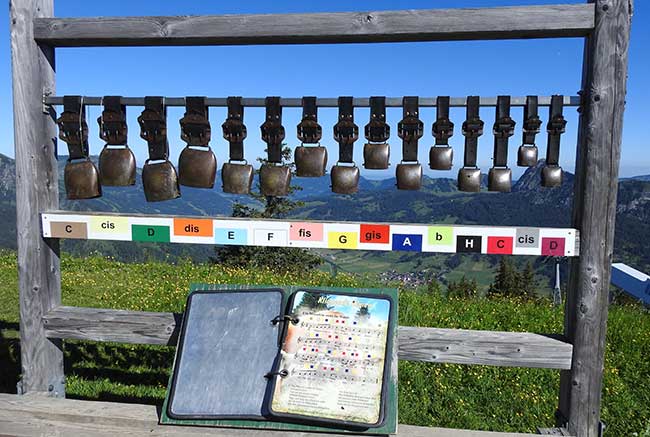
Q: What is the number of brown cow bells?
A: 15